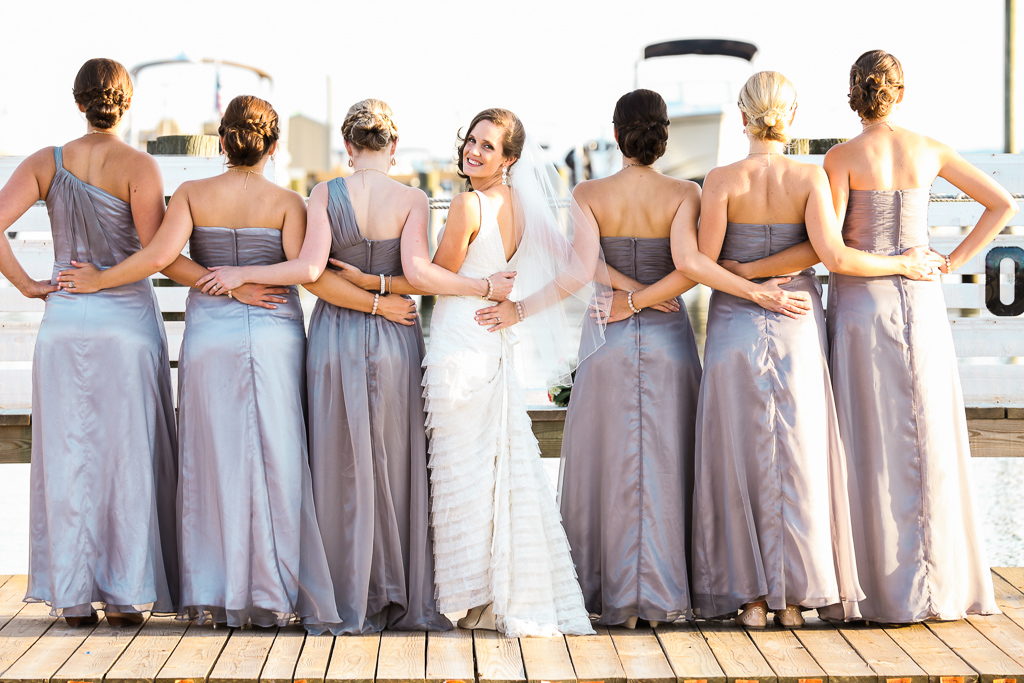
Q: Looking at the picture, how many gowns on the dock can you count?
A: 7